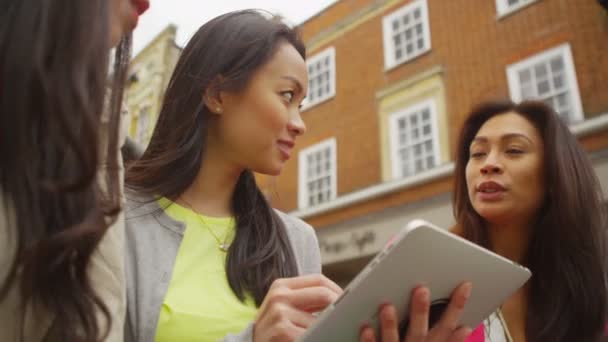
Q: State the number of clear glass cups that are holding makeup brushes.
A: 0